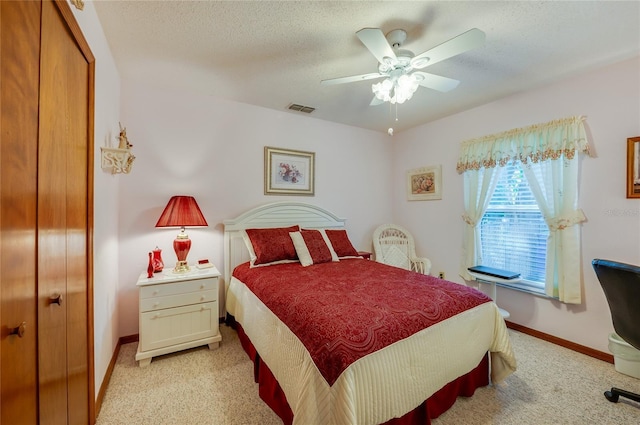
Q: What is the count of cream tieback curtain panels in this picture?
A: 2